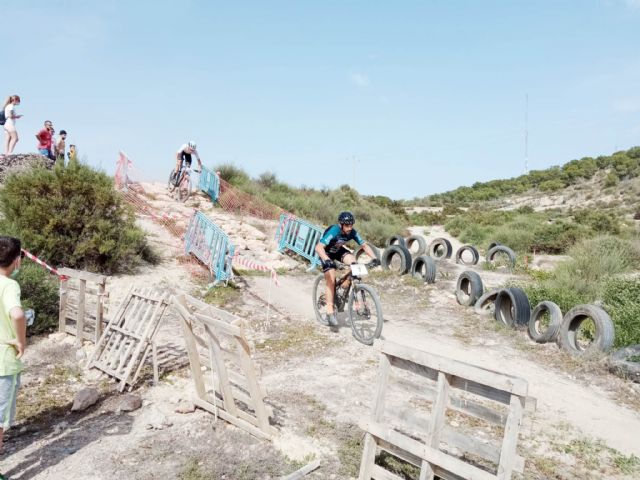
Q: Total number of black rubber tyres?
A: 15